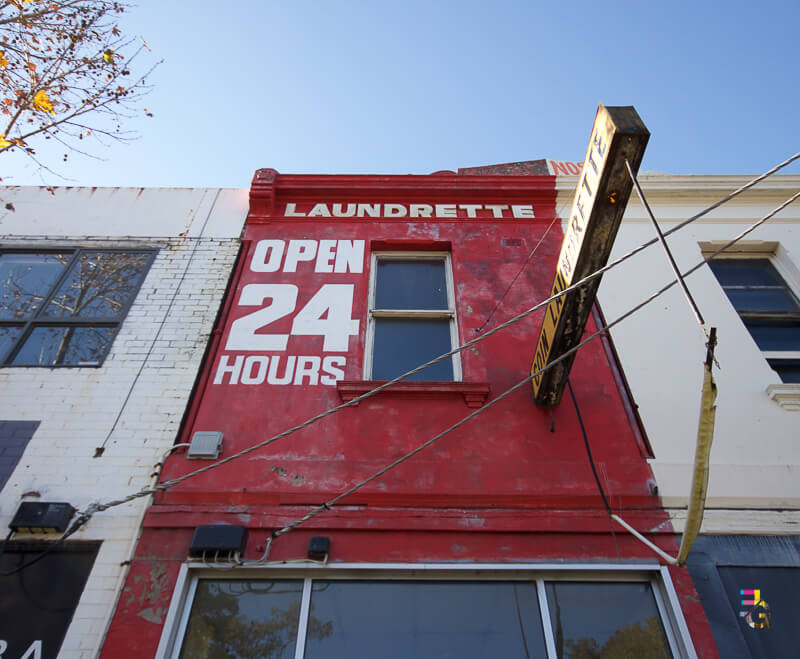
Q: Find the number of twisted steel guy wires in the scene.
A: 2